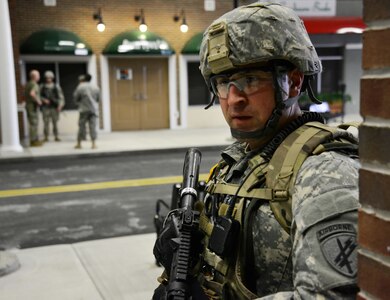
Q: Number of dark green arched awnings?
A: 3